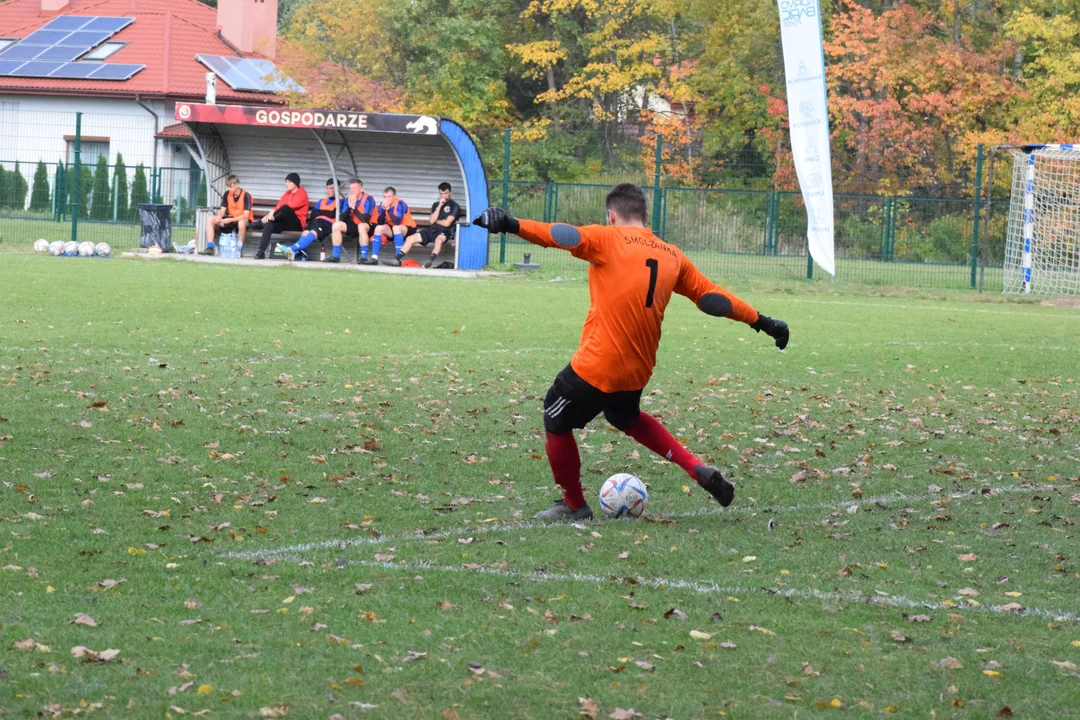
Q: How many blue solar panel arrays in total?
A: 2